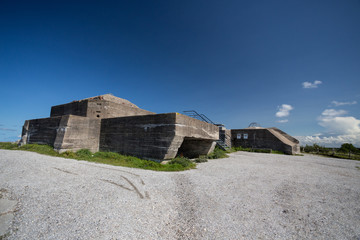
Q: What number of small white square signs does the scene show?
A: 2